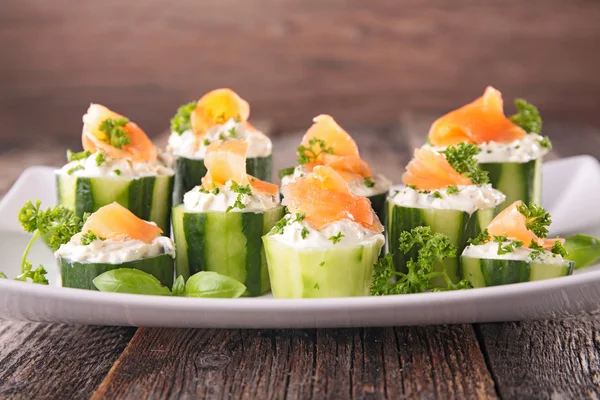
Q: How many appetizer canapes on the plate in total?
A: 9